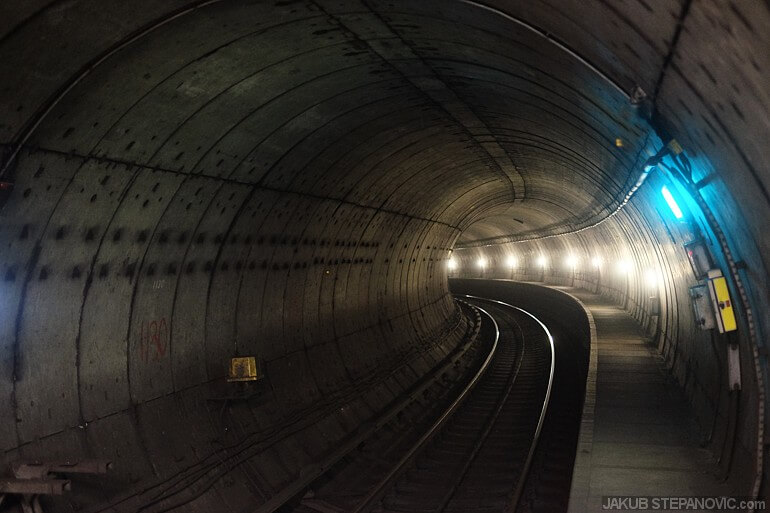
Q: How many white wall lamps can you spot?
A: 8